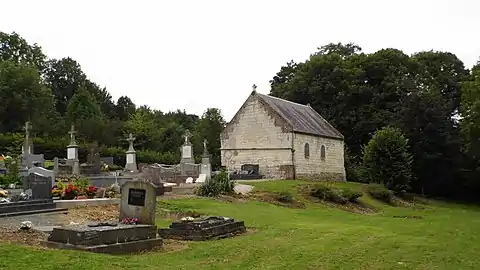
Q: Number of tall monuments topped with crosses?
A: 5